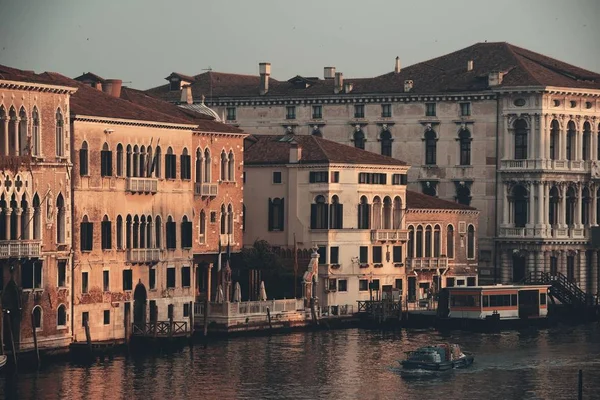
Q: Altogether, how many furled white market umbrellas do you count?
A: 3